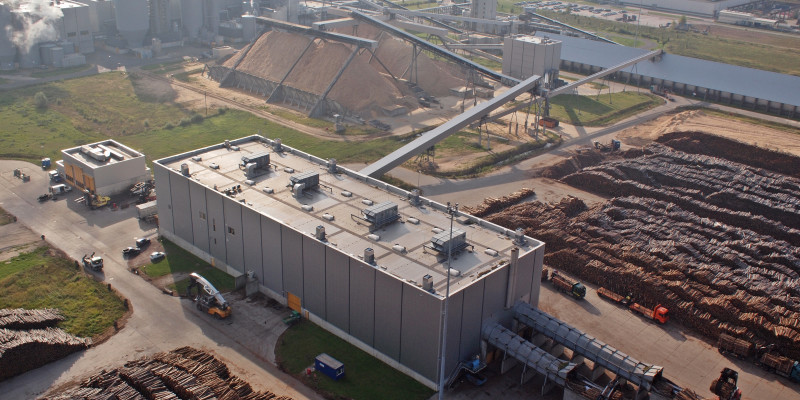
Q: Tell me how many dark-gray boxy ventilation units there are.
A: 4